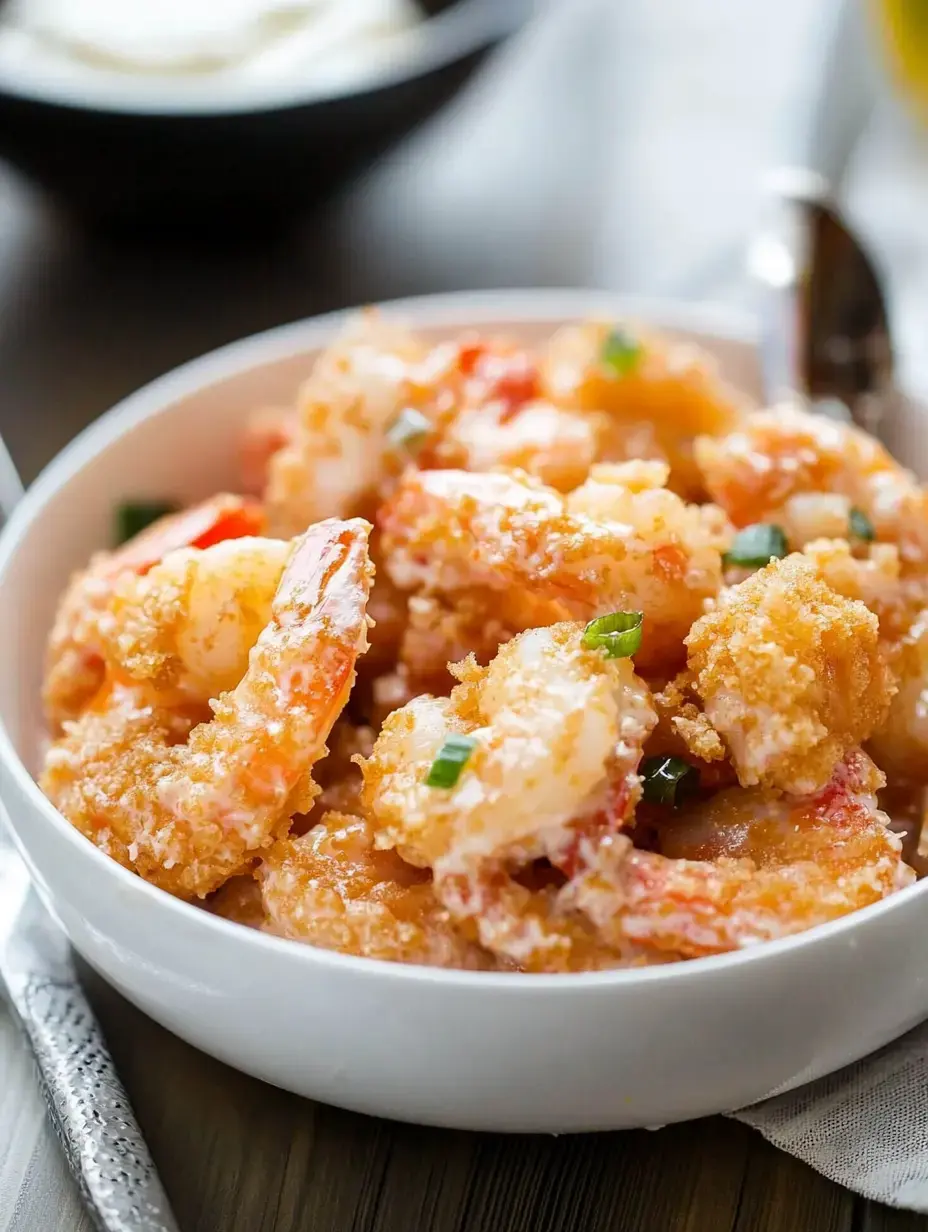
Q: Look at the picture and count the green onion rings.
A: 8